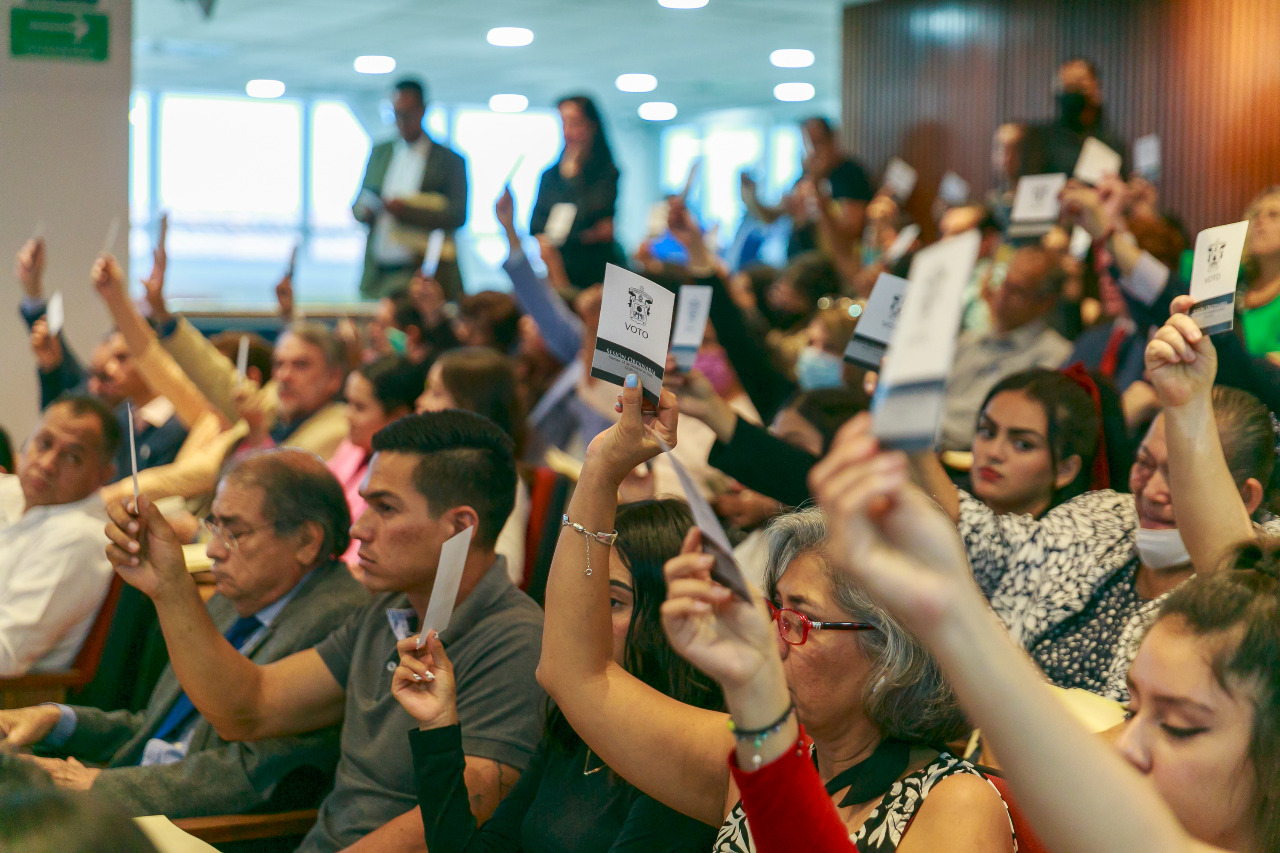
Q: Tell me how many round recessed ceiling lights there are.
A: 9